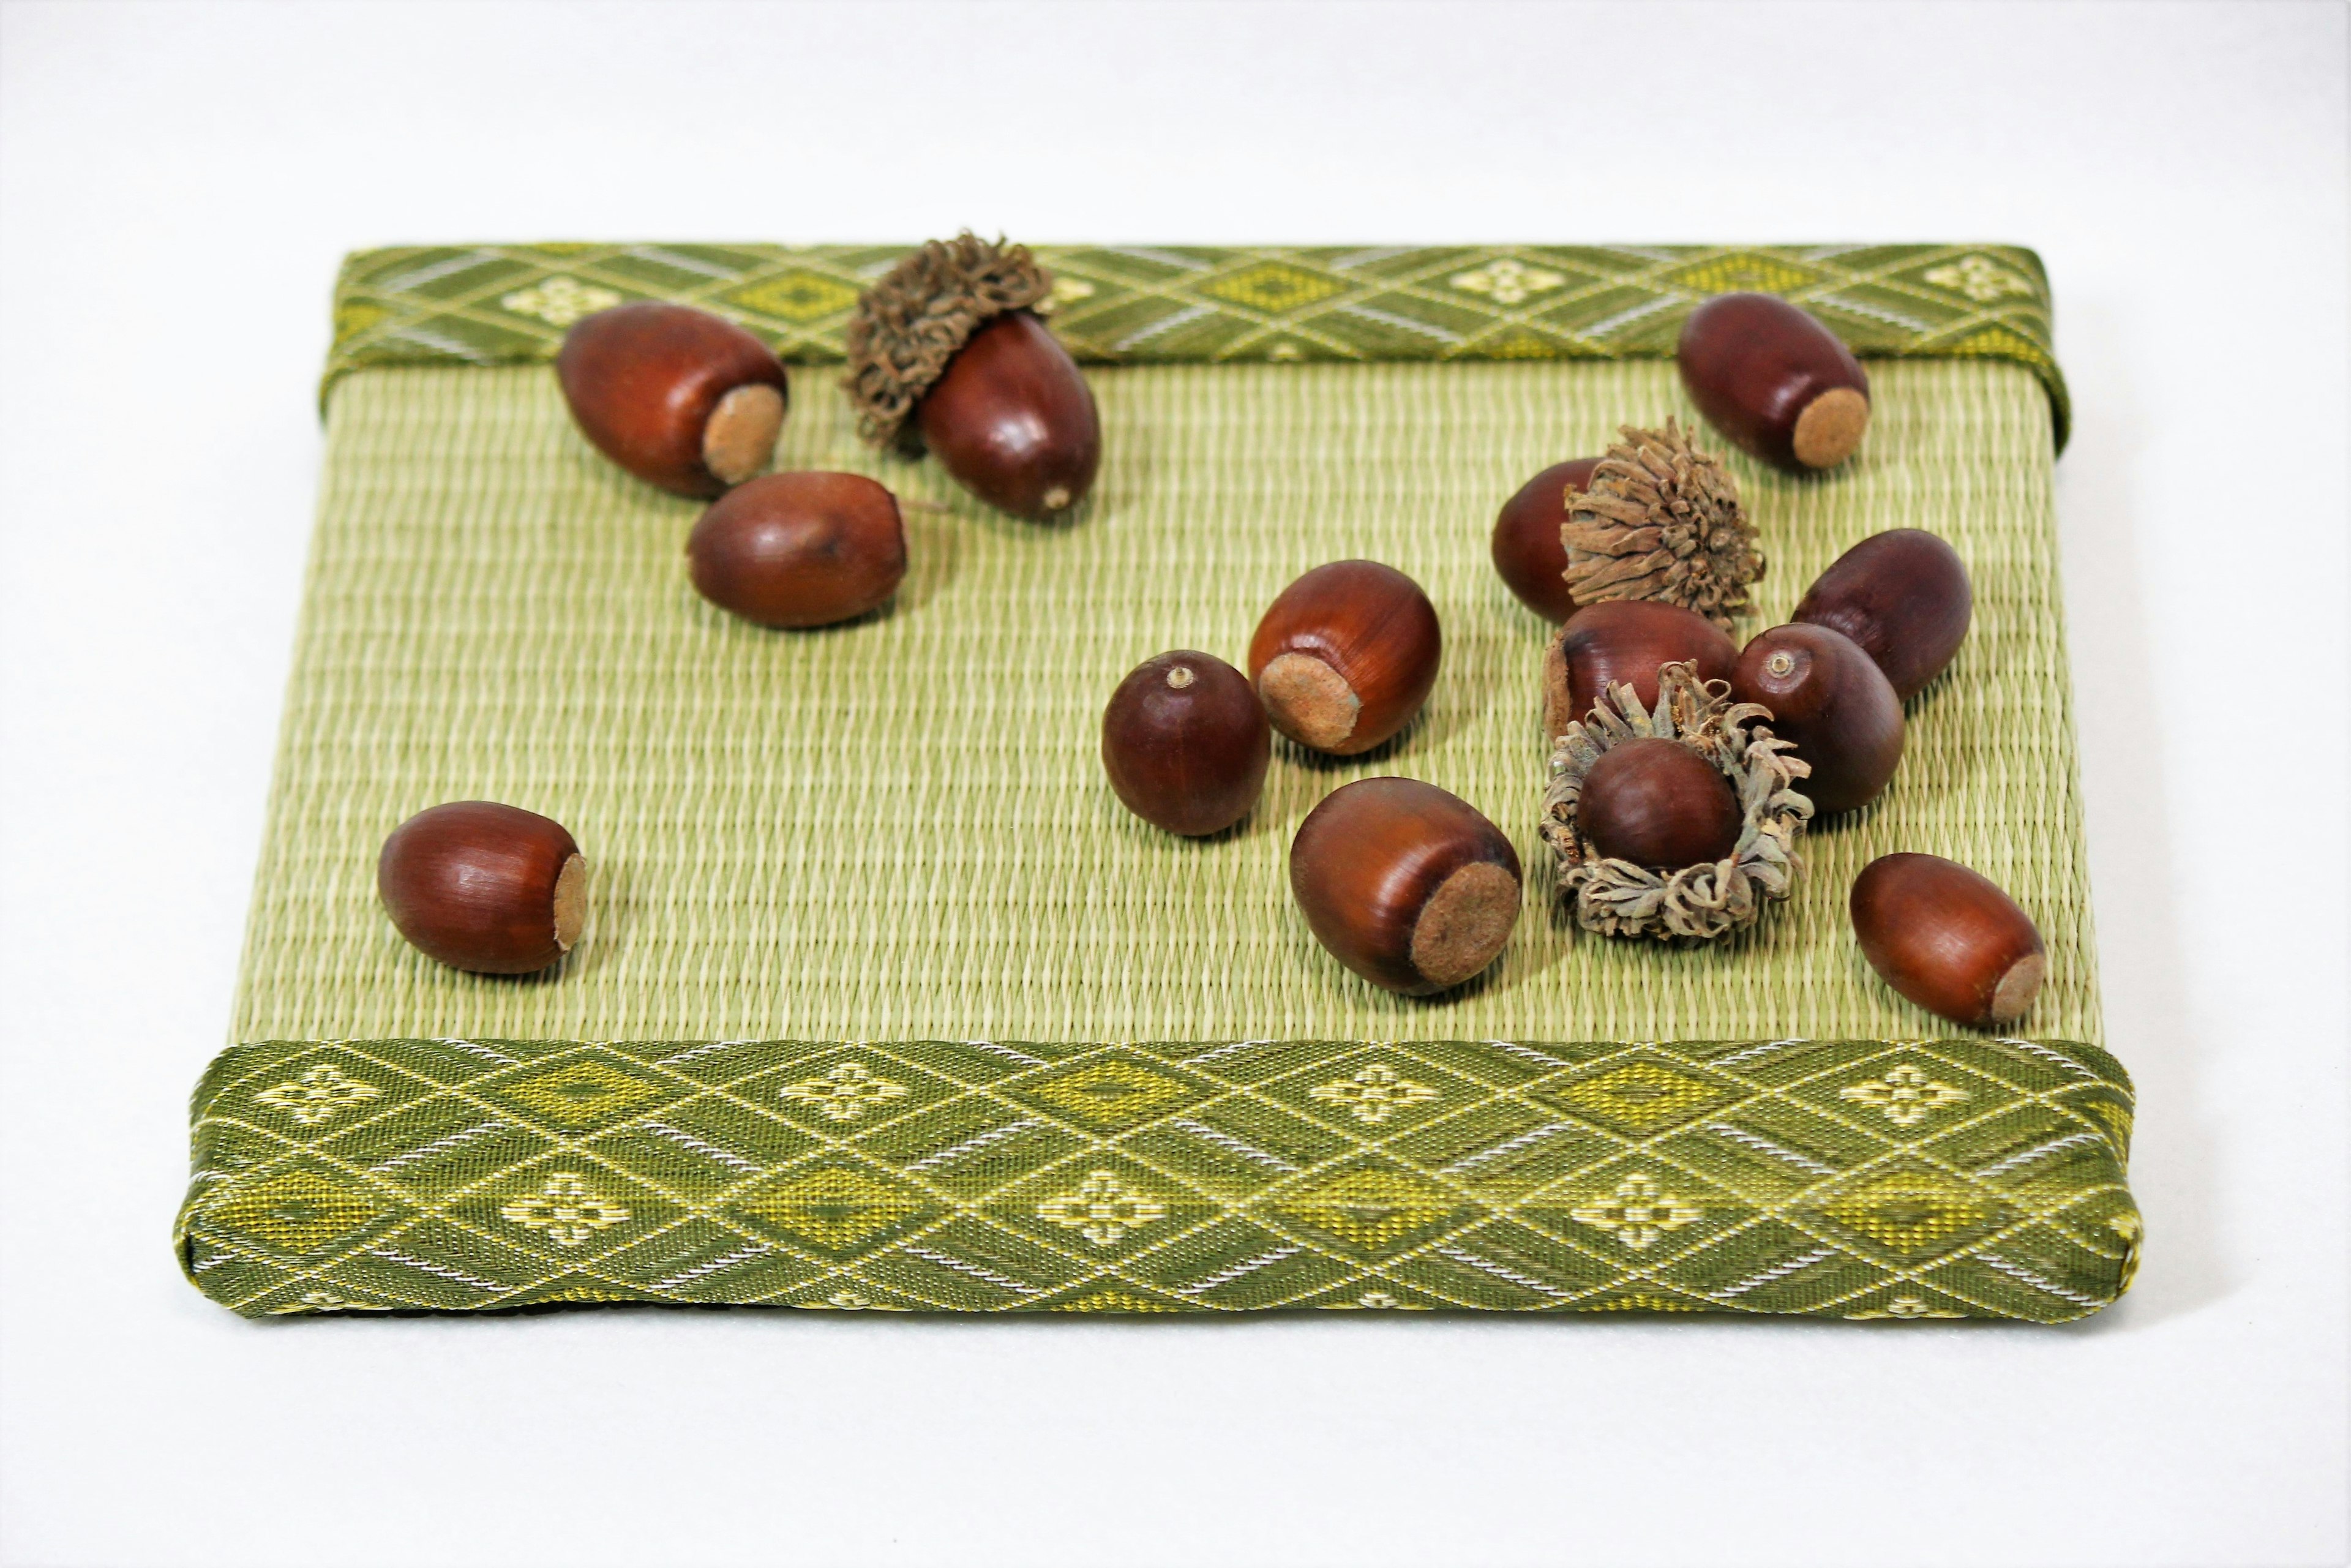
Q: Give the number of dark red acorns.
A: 14